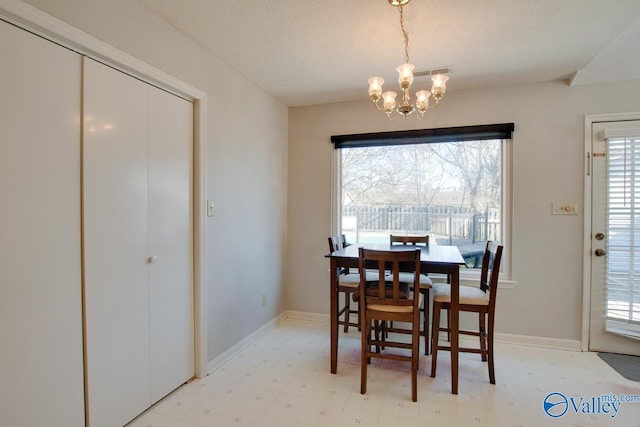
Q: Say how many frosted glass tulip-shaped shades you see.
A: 5